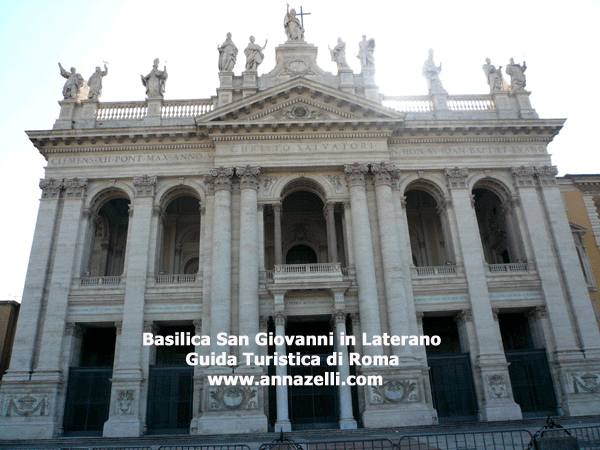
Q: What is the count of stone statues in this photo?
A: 11